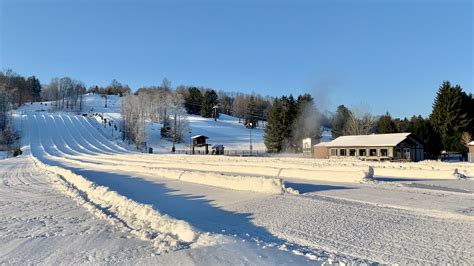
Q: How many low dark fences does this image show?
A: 1